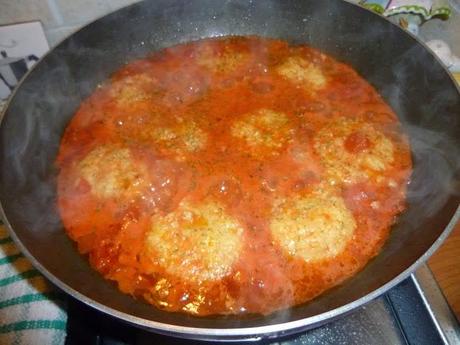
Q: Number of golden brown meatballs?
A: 9